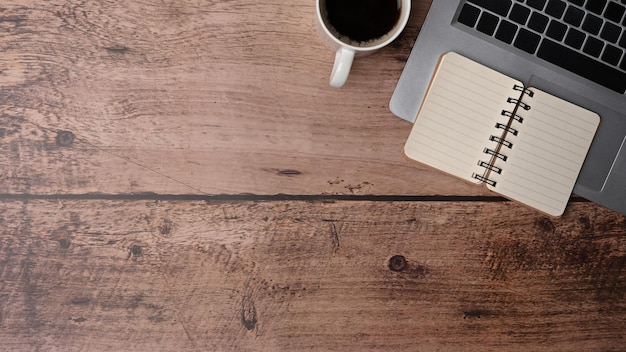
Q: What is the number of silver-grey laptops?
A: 1